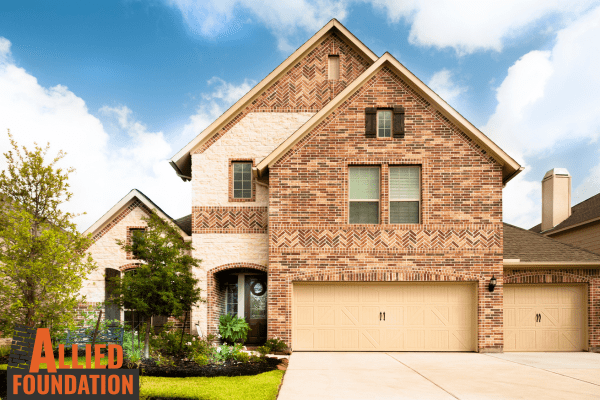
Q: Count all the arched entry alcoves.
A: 1